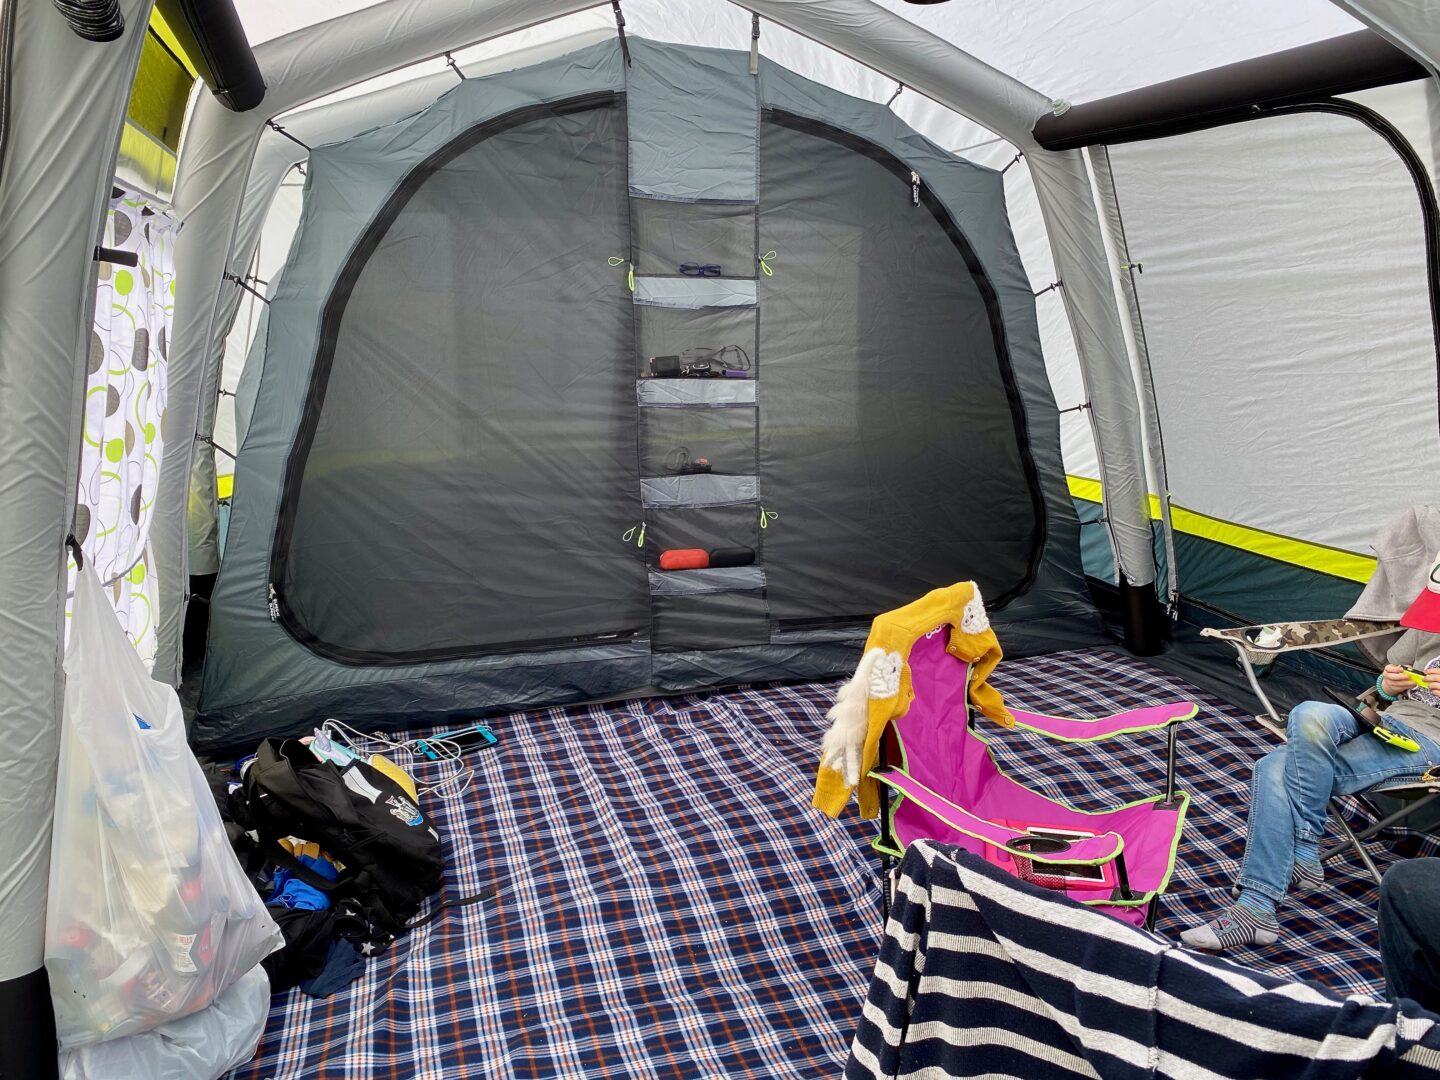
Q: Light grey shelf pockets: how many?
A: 4